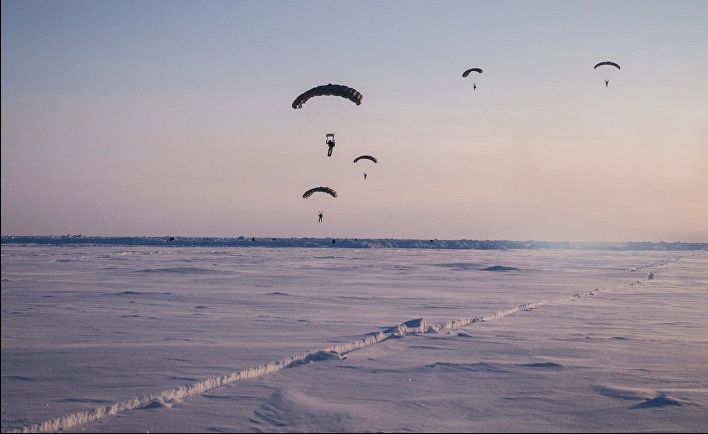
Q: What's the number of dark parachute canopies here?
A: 5